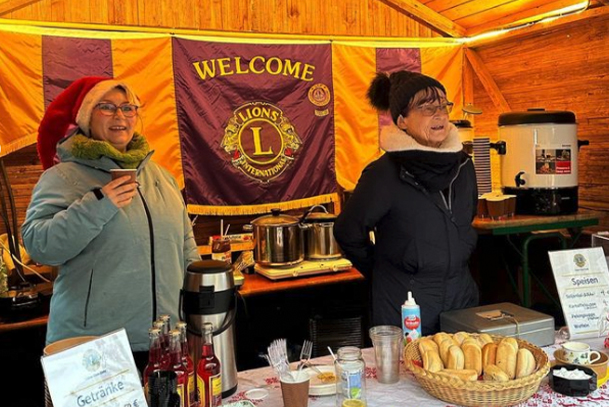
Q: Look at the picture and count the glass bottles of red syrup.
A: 6